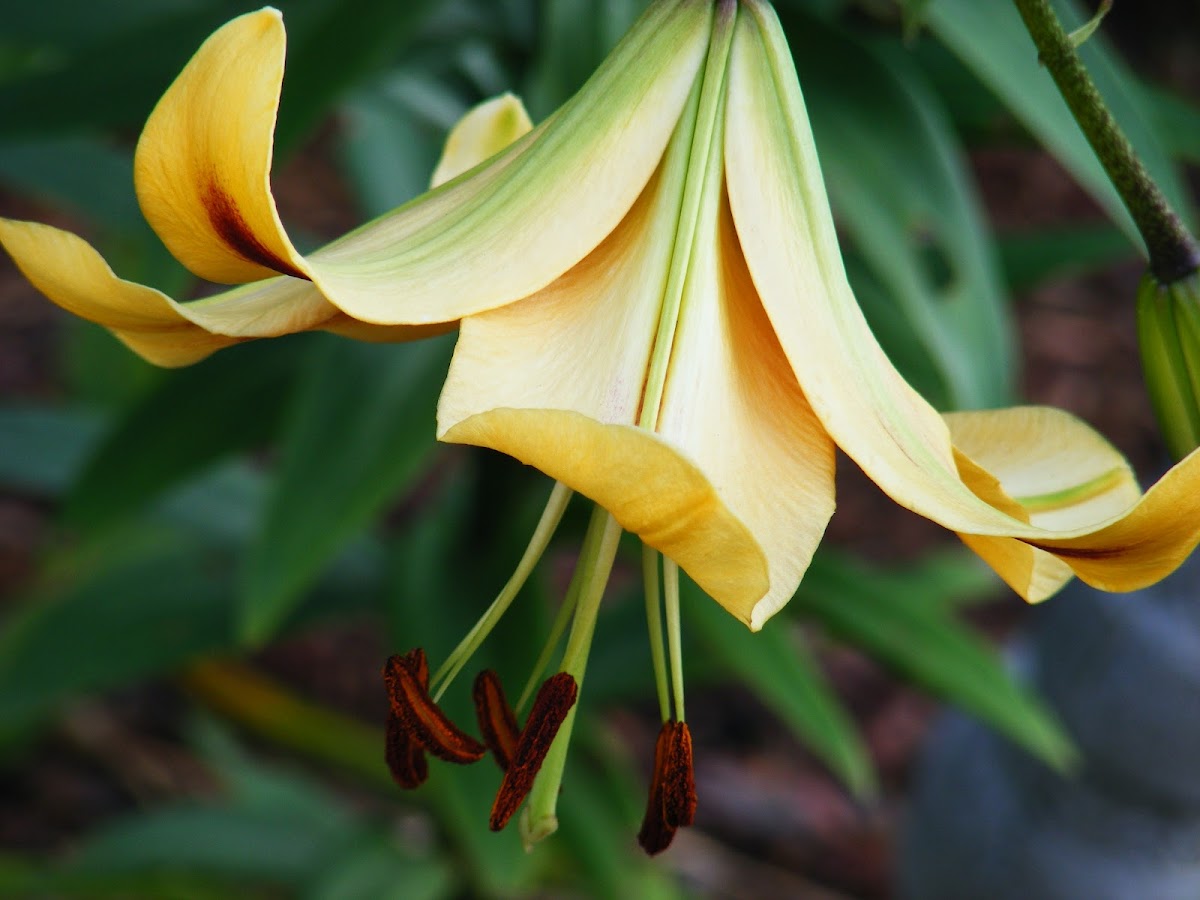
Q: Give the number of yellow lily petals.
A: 6